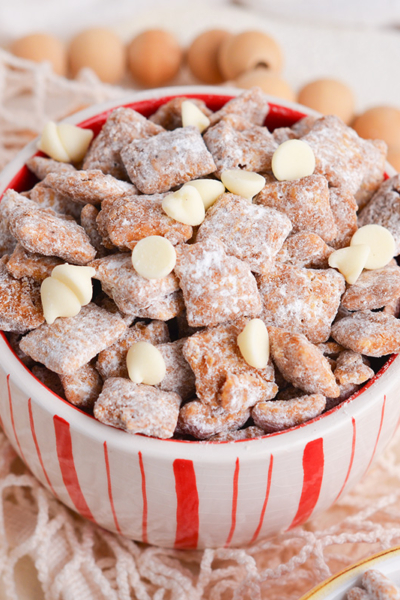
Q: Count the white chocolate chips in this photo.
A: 14